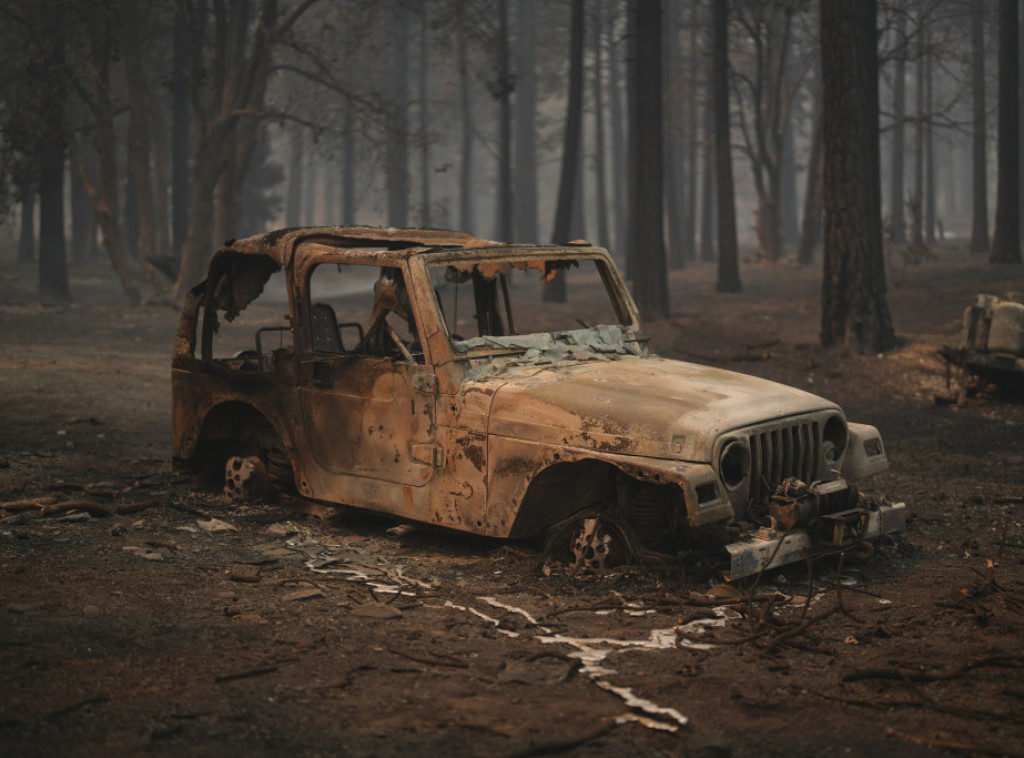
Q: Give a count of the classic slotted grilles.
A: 1